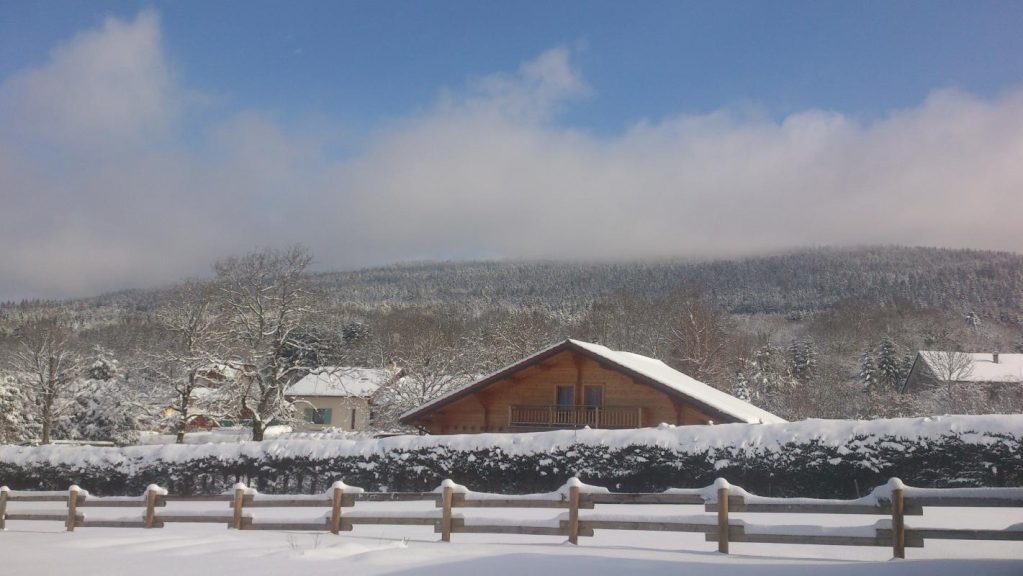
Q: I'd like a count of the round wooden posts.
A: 9